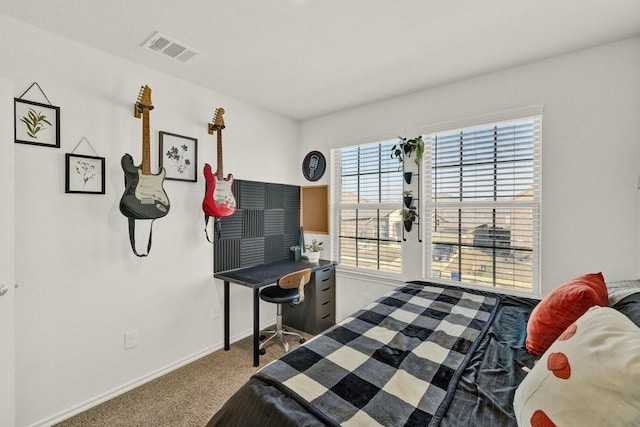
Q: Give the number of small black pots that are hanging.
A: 4